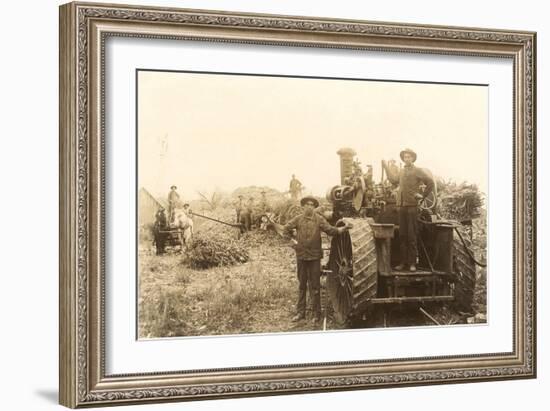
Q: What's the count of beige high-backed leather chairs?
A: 0